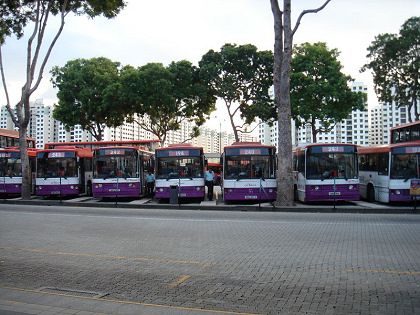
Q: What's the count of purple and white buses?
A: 7